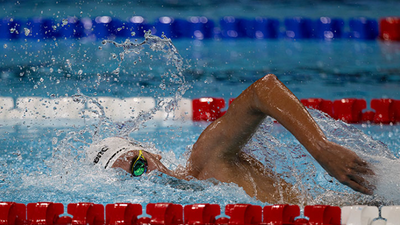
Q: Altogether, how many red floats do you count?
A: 15